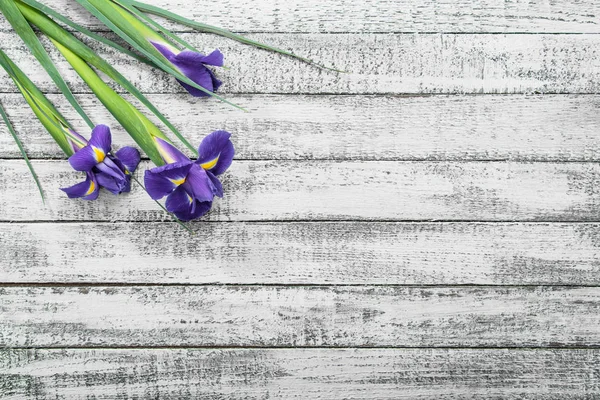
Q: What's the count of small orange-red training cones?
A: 0